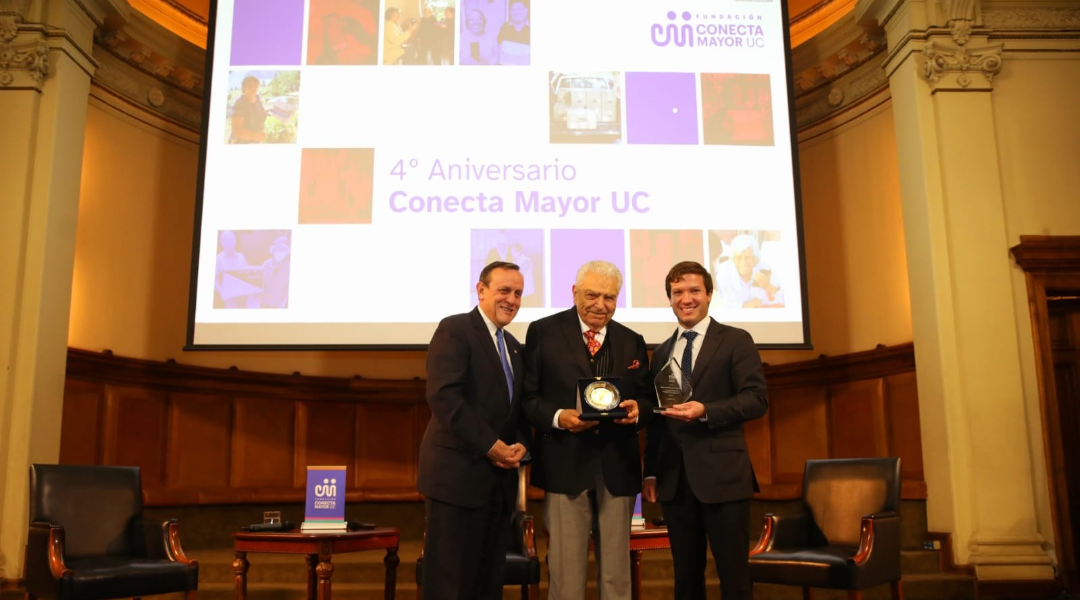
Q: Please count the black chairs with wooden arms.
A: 3